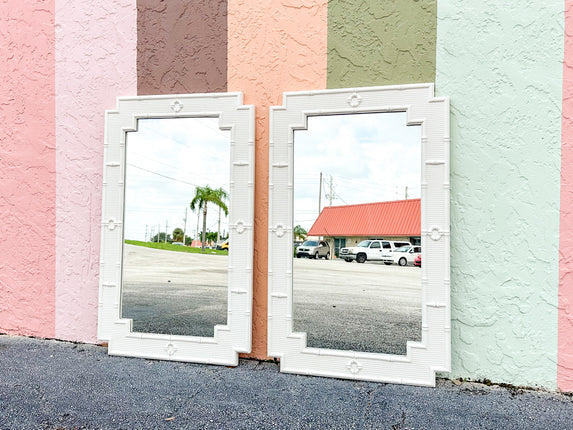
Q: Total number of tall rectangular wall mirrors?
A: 2